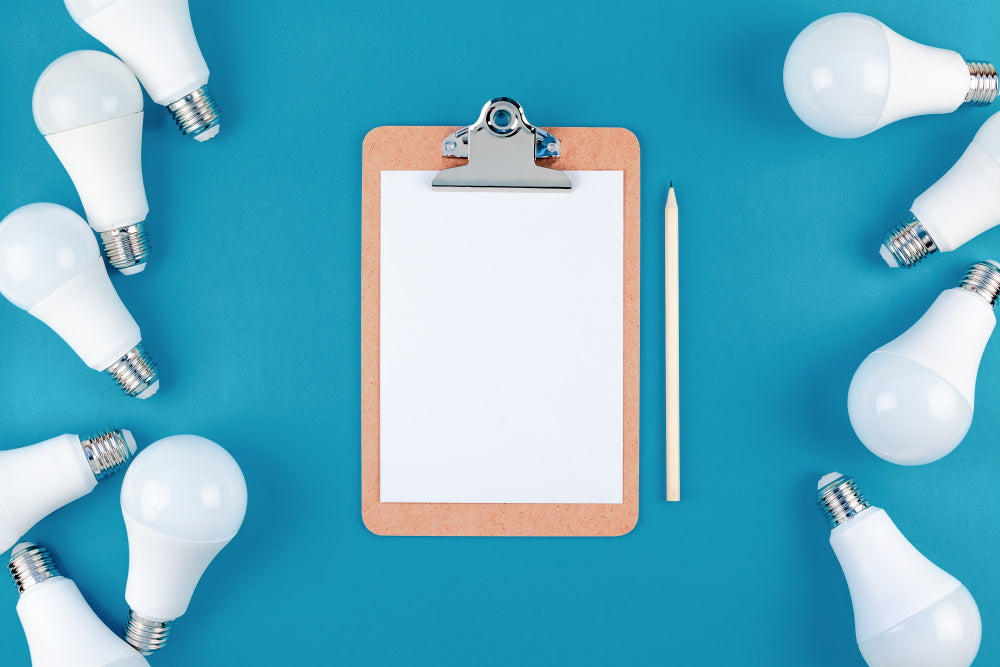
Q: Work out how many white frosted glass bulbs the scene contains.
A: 10